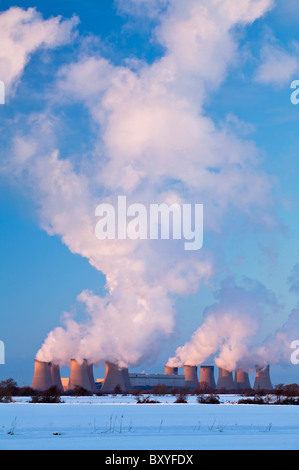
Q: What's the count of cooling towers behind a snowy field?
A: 12